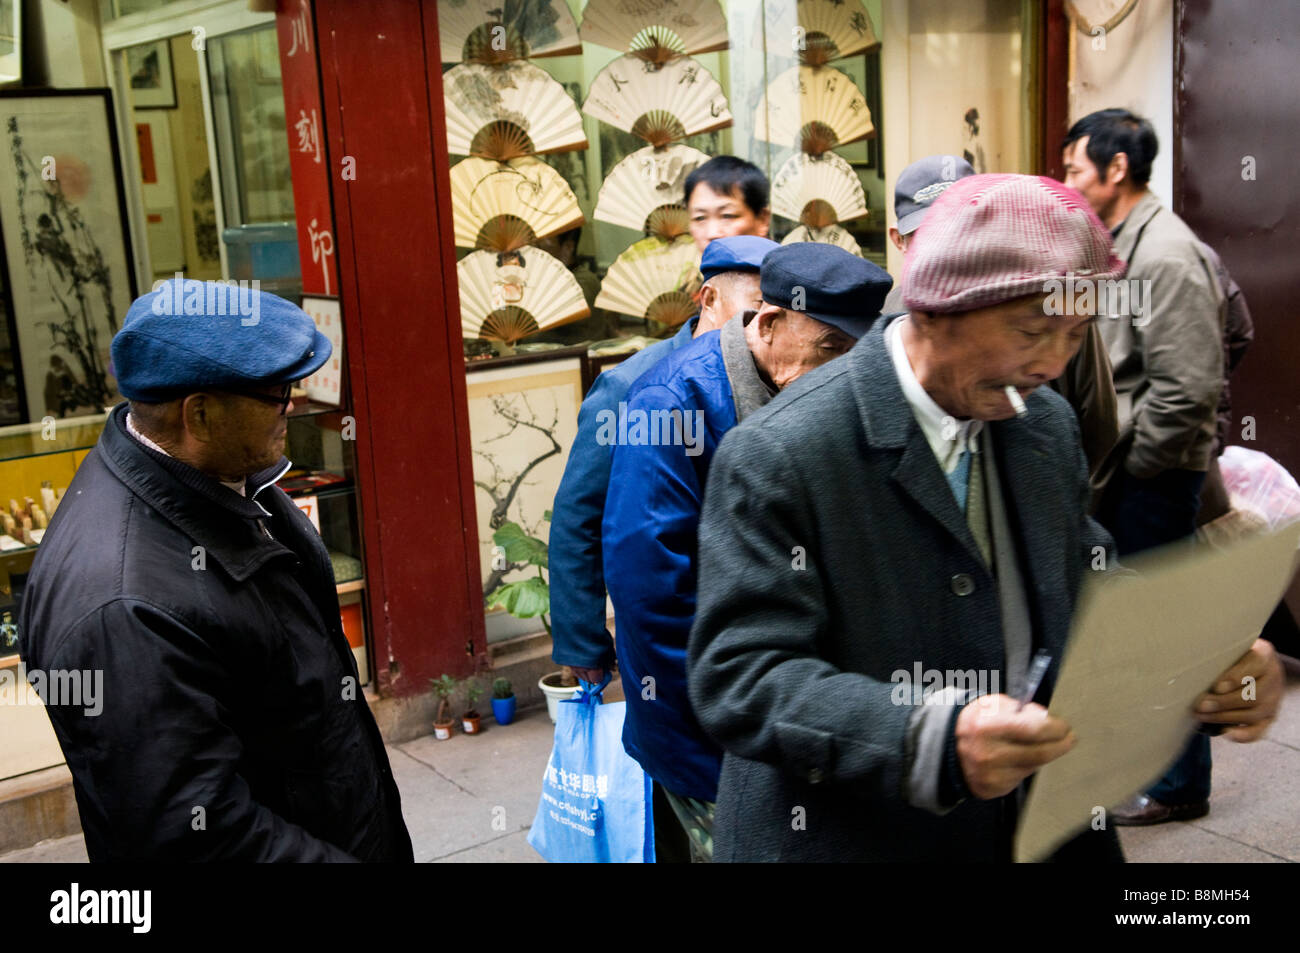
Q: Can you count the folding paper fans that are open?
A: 12